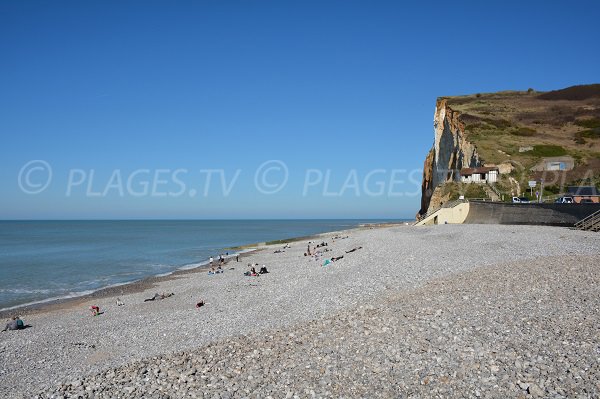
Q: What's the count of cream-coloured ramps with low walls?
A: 1